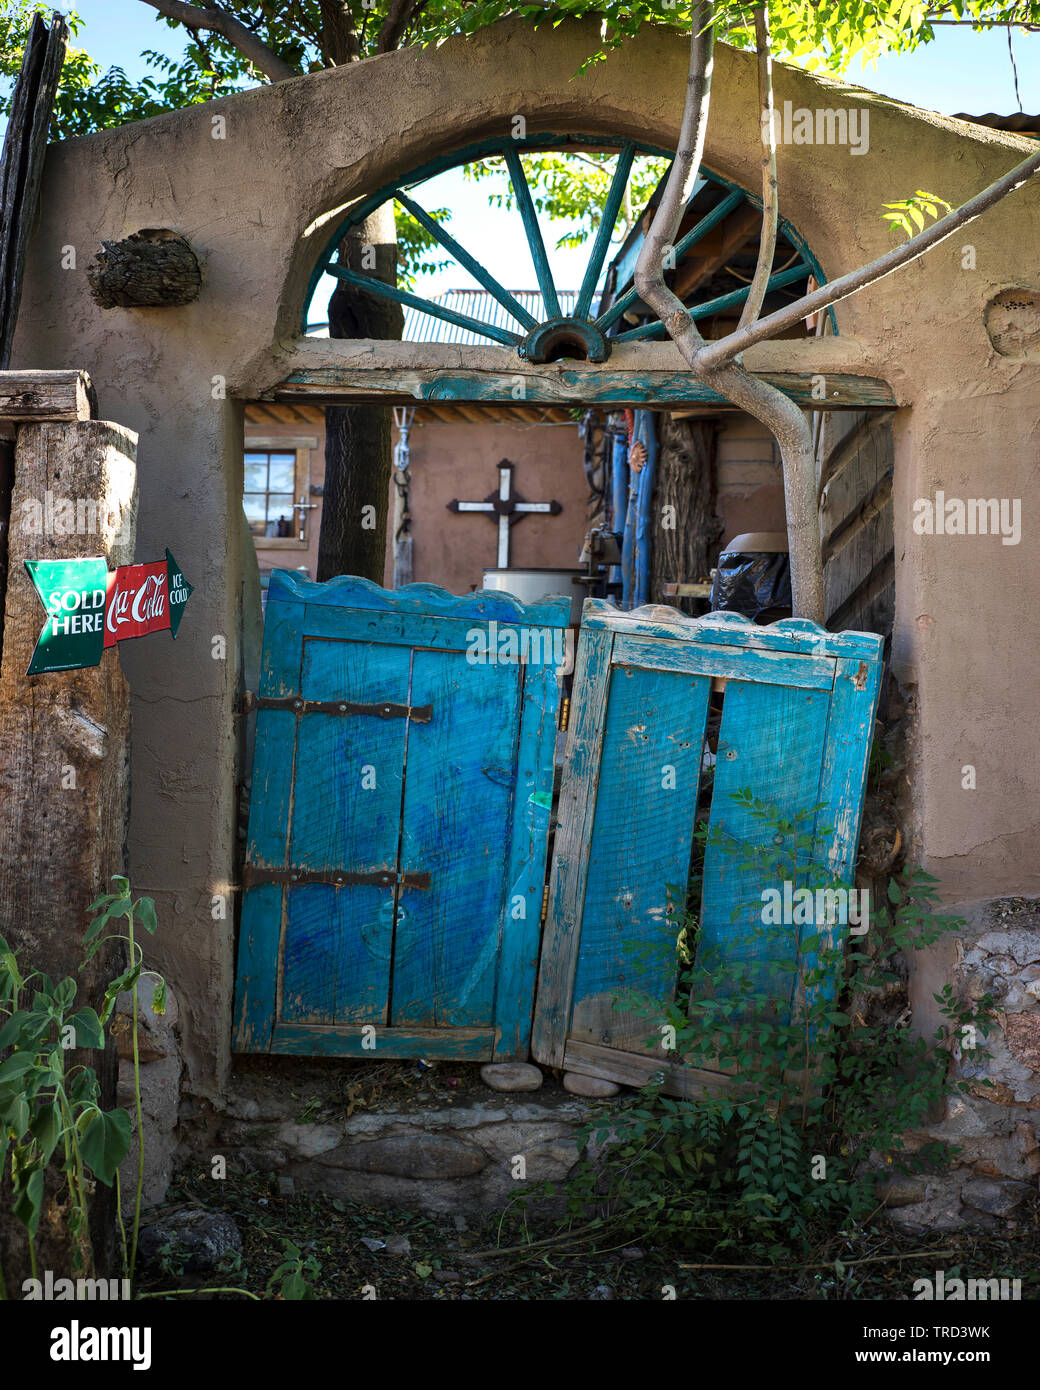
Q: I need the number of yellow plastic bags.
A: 0